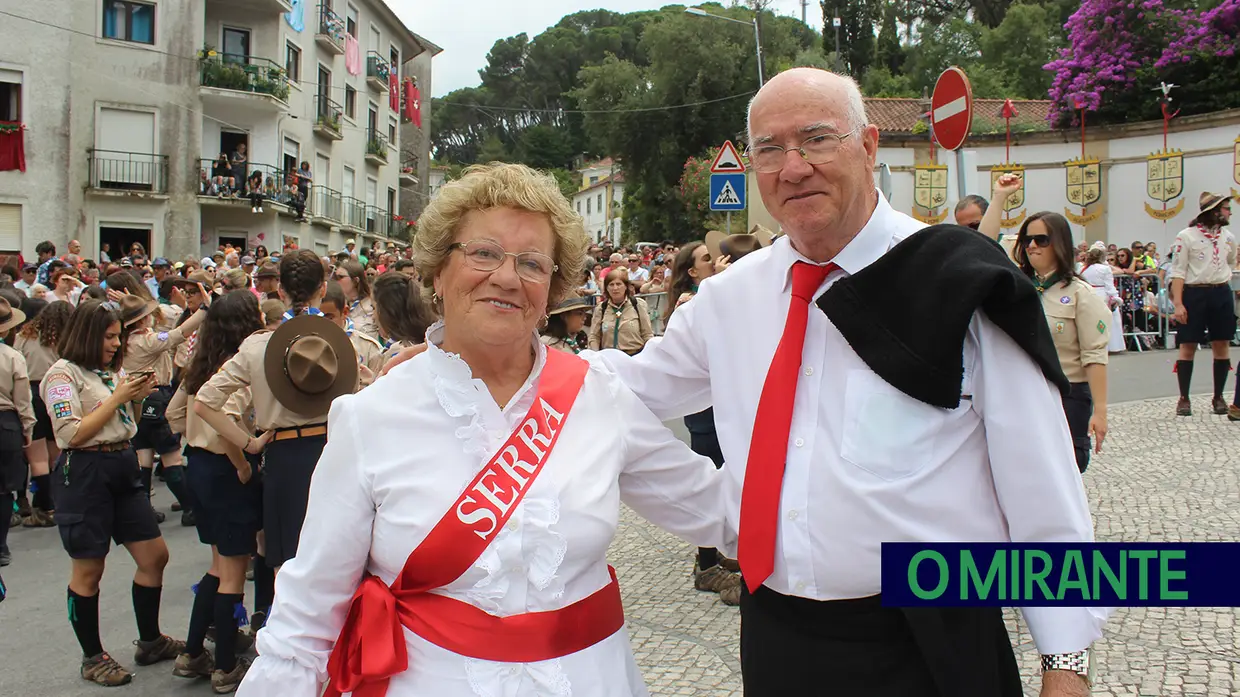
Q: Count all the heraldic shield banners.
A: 5